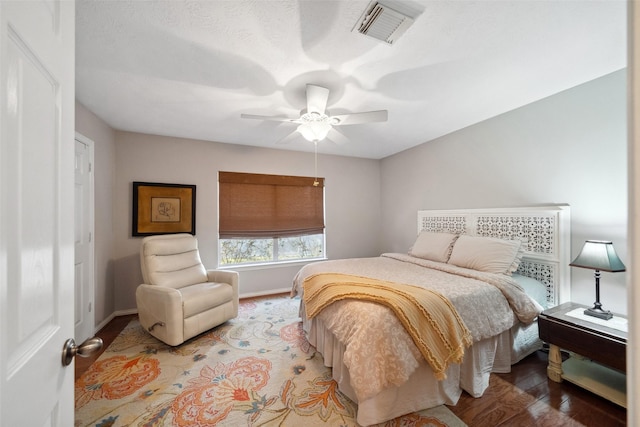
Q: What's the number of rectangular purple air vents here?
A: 0